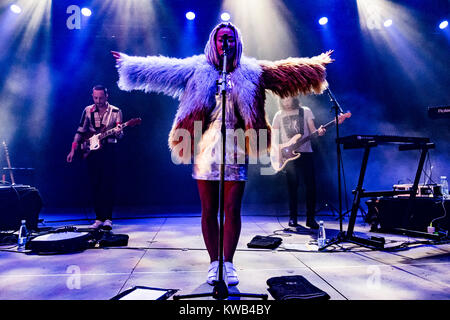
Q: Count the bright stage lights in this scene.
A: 7